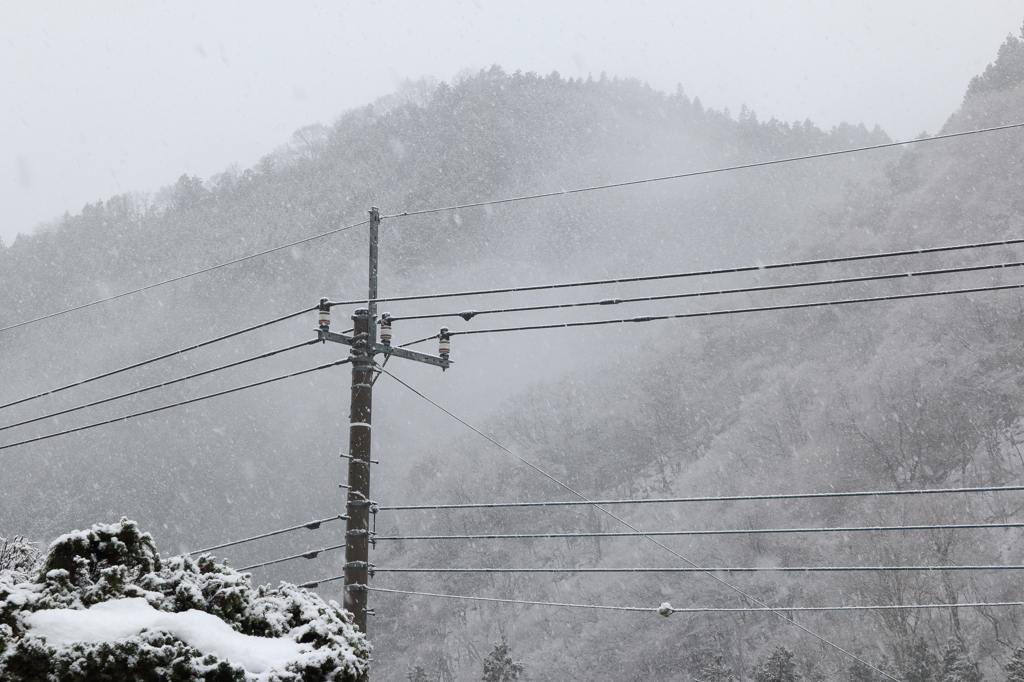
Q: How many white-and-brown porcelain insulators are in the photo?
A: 3